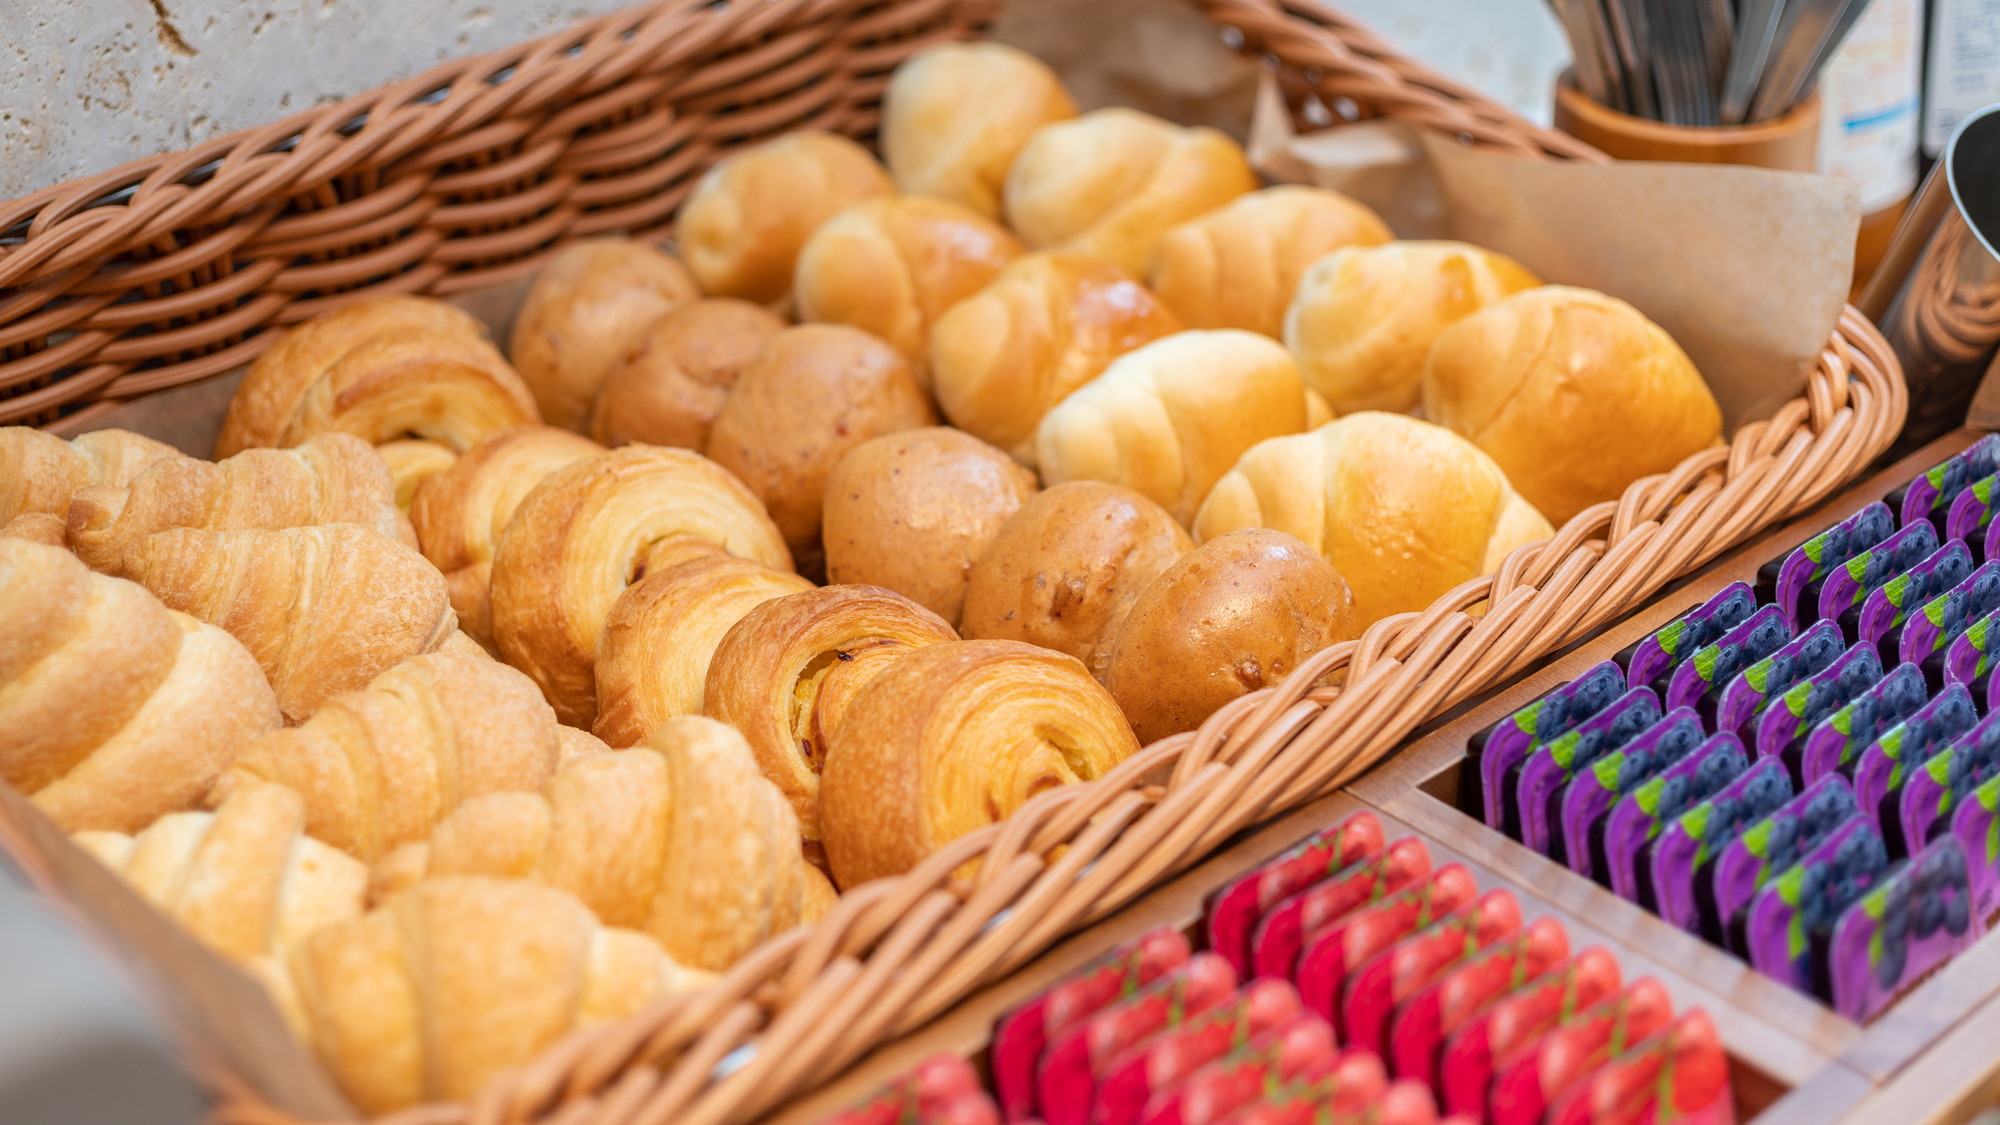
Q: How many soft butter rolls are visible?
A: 10